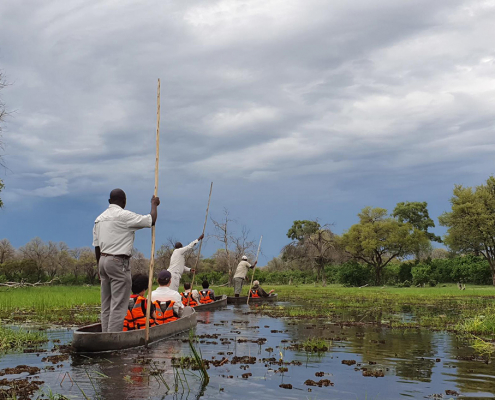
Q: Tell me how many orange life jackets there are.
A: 5